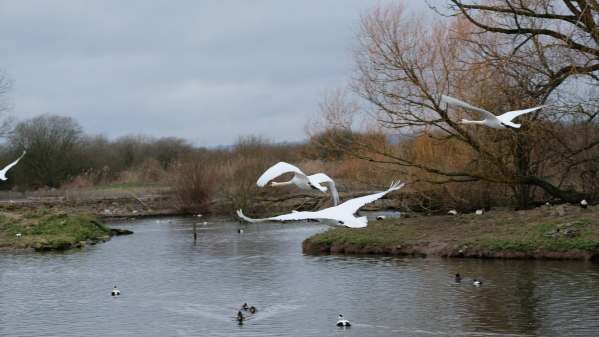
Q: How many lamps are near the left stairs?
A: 0